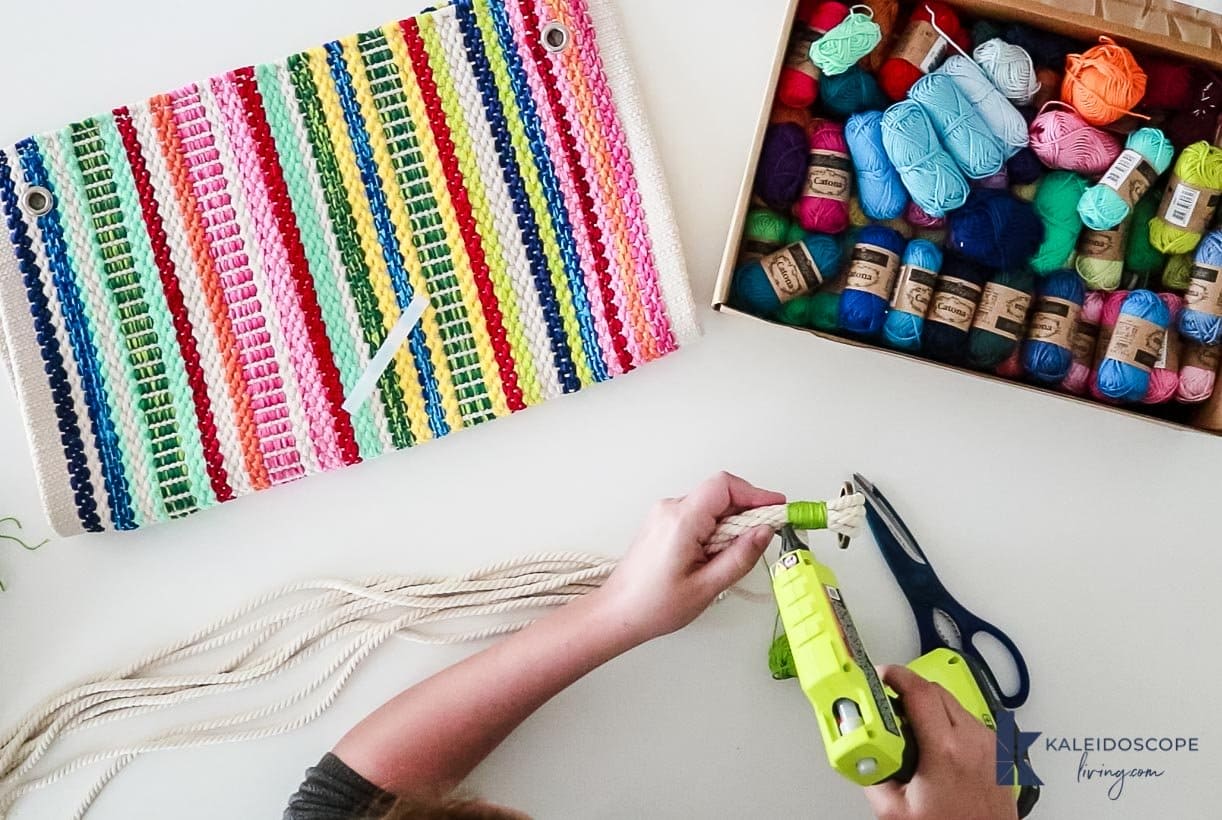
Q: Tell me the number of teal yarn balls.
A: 2